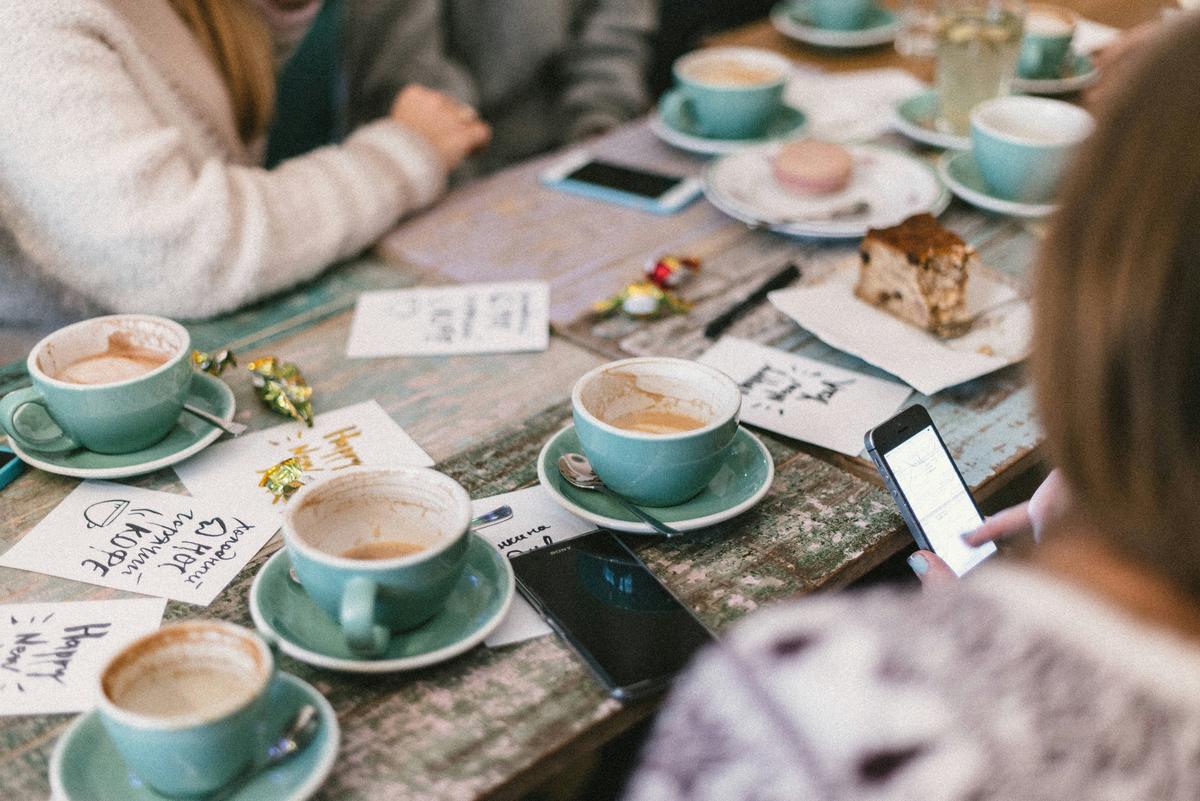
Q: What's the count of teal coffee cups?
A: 8